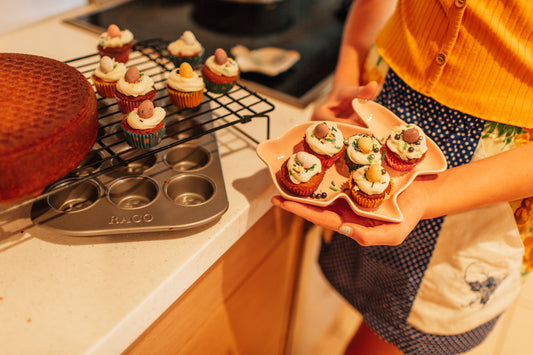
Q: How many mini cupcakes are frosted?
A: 12